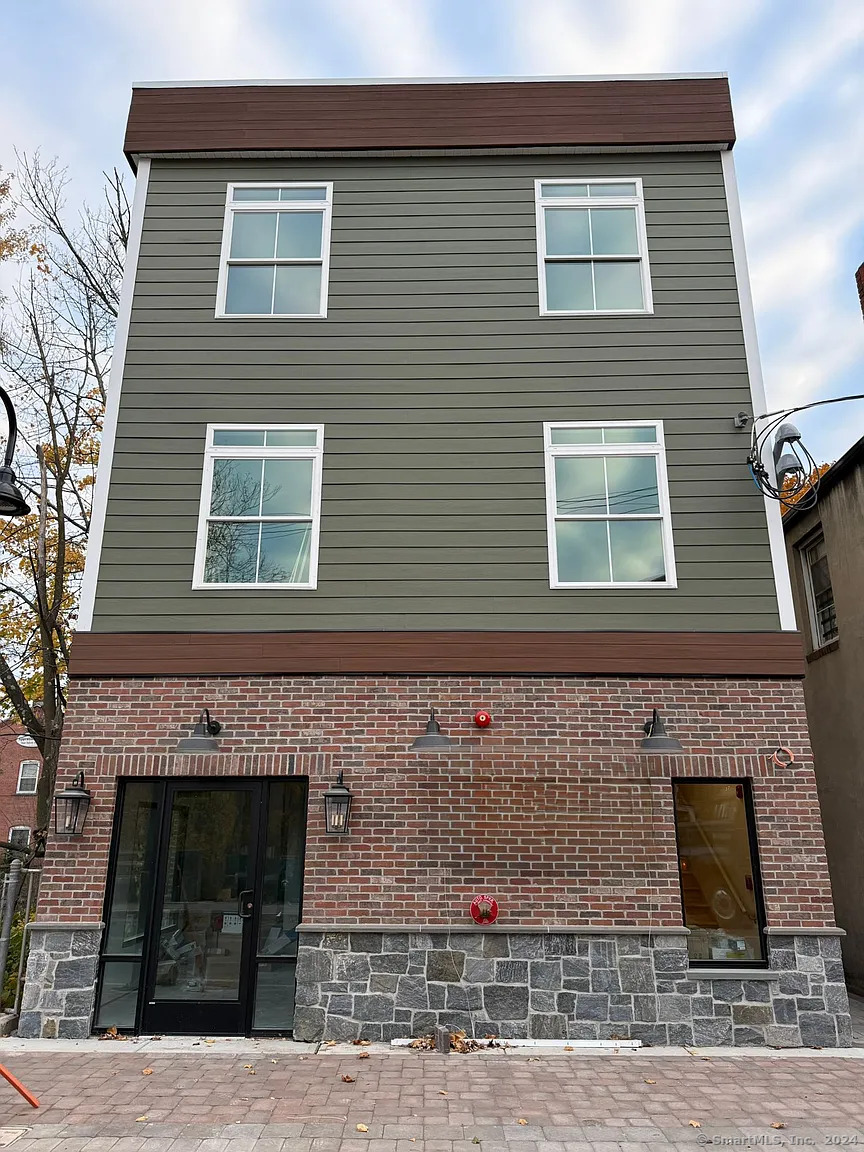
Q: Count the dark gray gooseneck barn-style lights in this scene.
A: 3